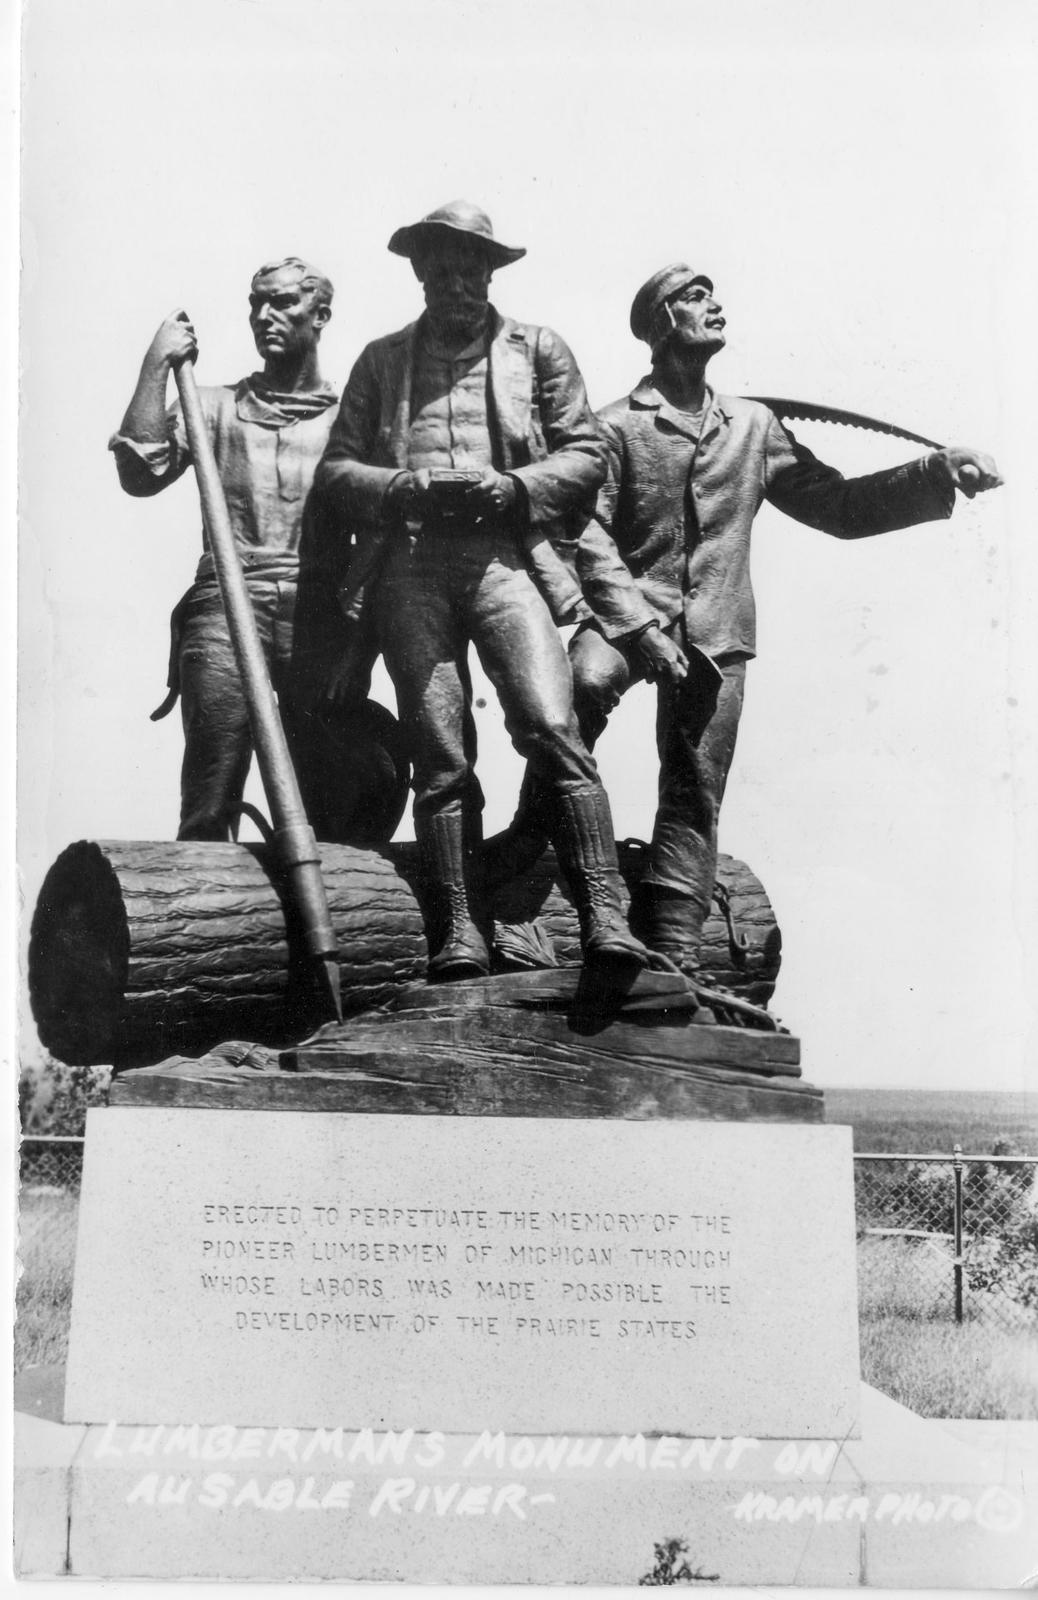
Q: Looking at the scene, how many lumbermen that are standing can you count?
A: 3